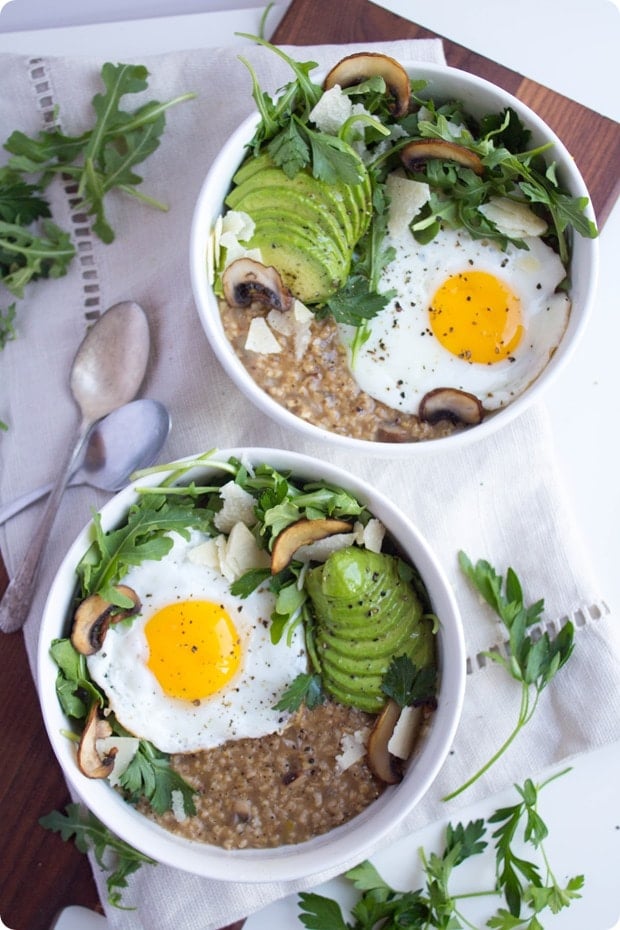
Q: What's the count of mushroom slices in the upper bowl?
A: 4